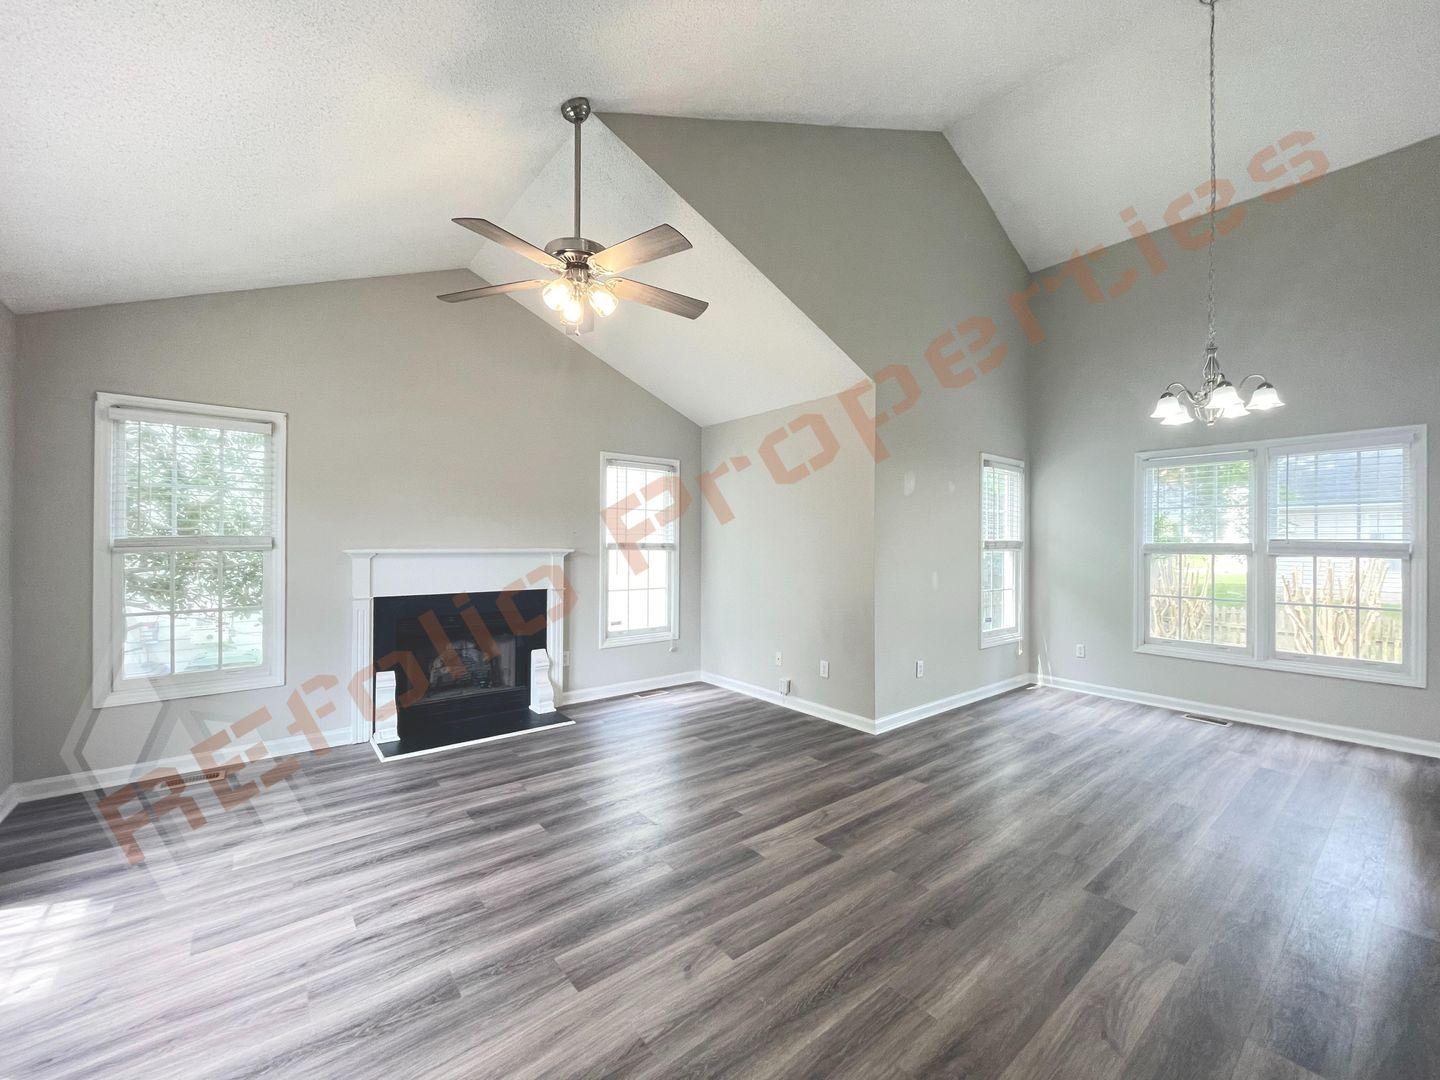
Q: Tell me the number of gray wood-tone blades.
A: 5